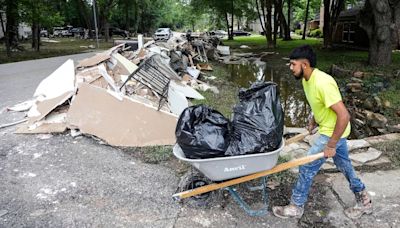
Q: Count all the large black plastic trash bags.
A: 2